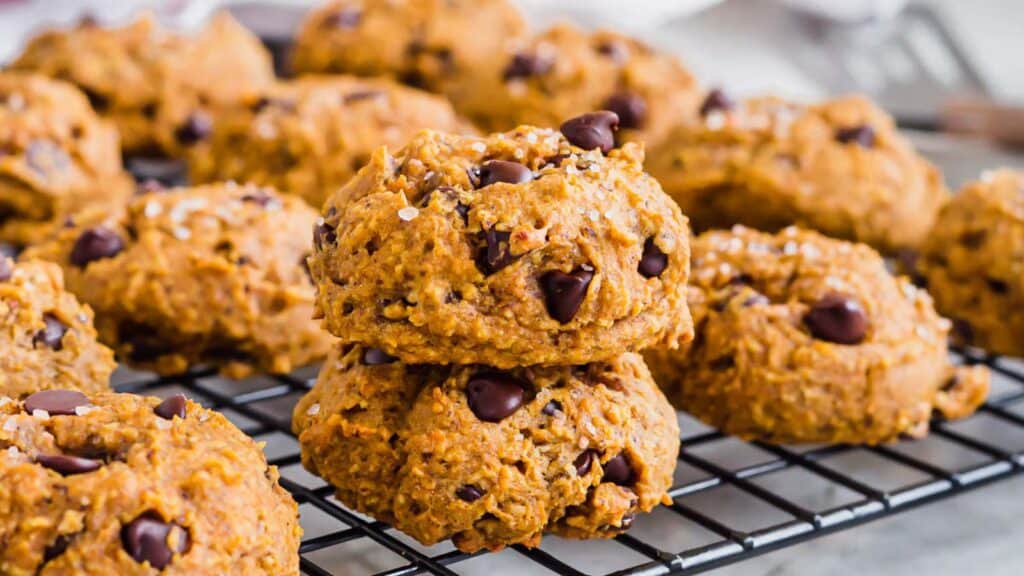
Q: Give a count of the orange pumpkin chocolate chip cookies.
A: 13